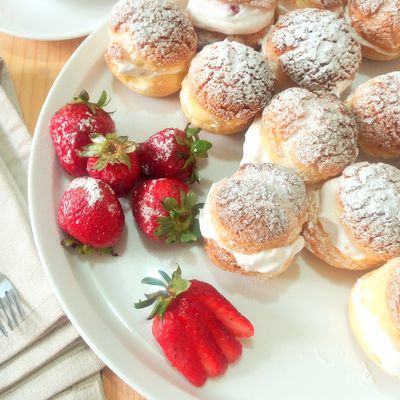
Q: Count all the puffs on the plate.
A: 11